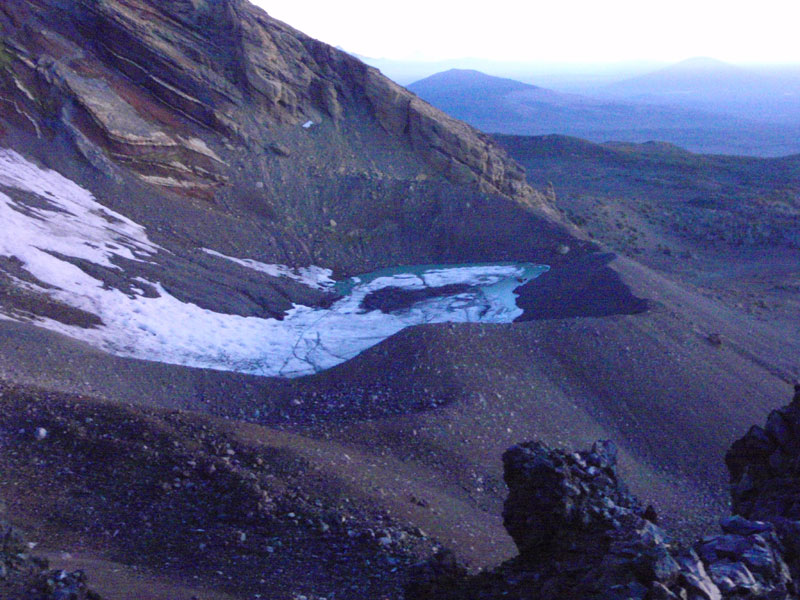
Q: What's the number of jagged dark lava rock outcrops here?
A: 2